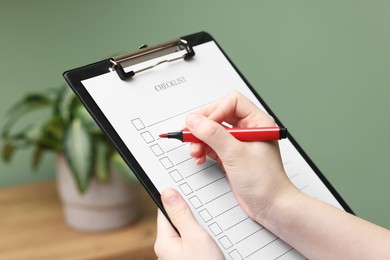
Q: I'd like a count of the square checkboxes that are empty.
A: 11